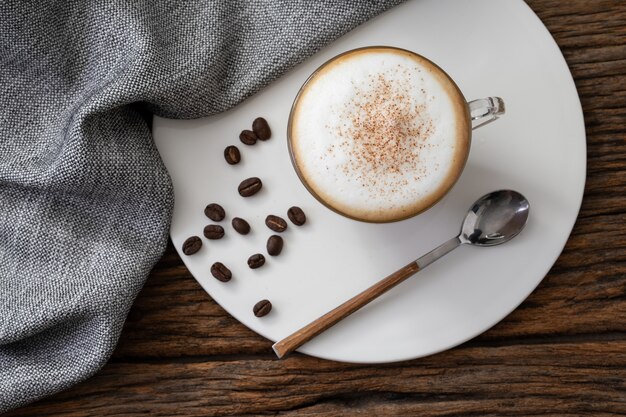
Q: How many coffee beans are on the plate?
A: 14